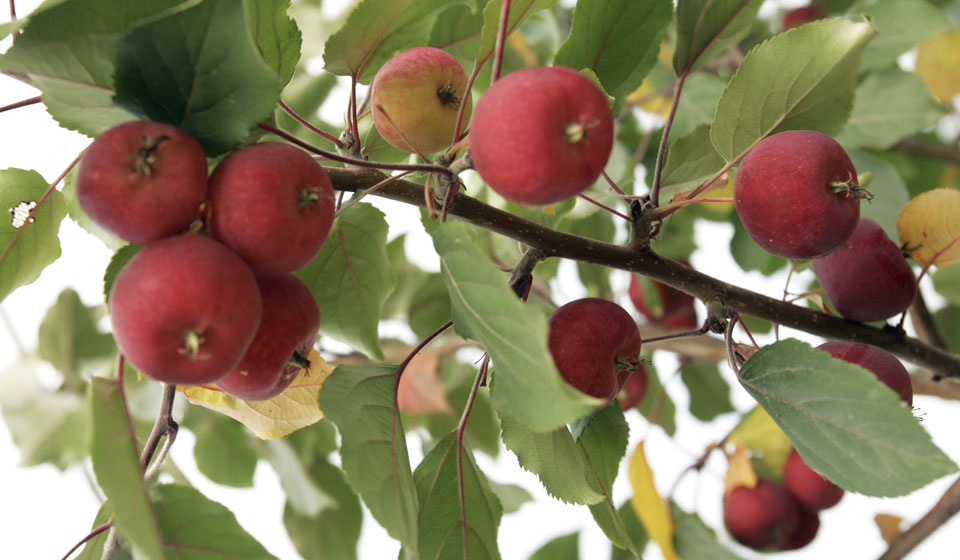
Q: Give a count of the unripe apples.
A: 1